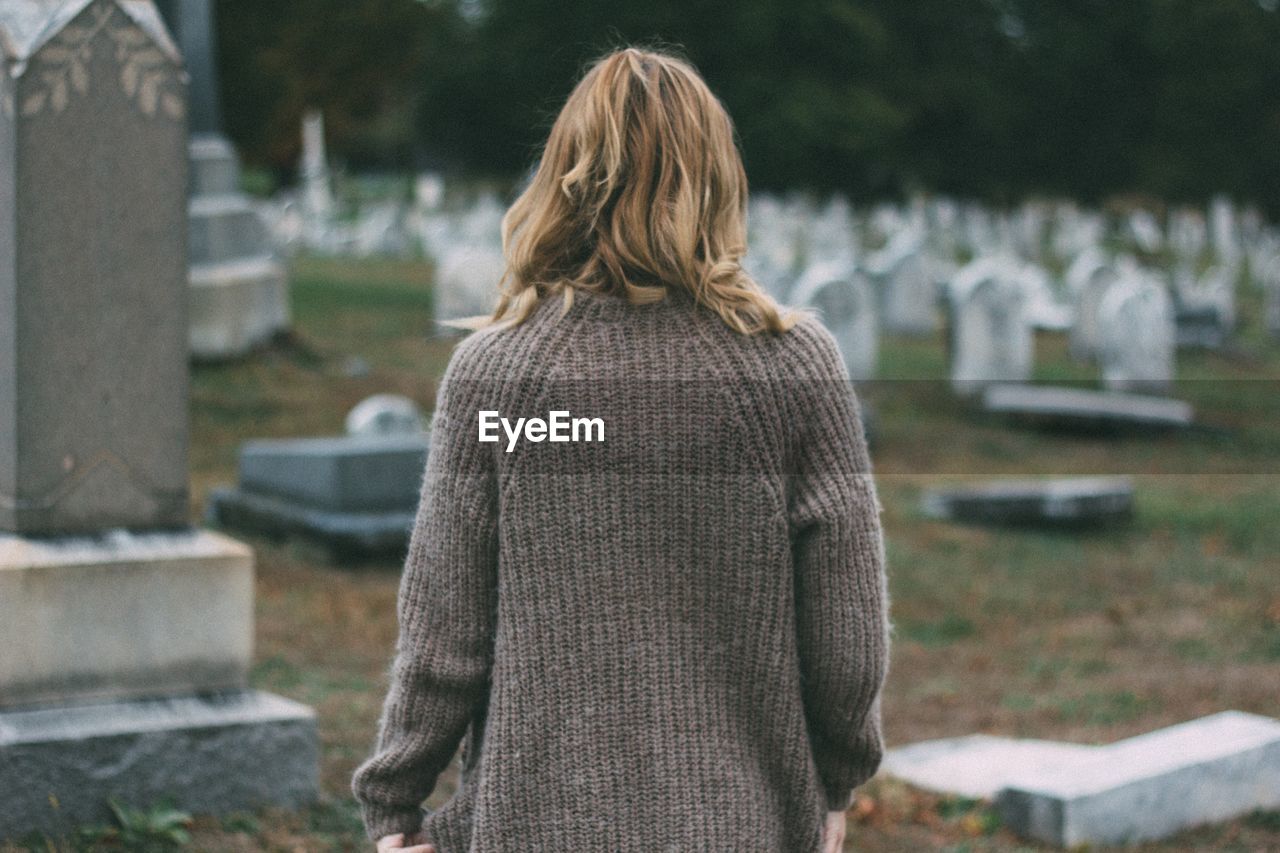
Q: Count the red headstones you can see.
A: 0